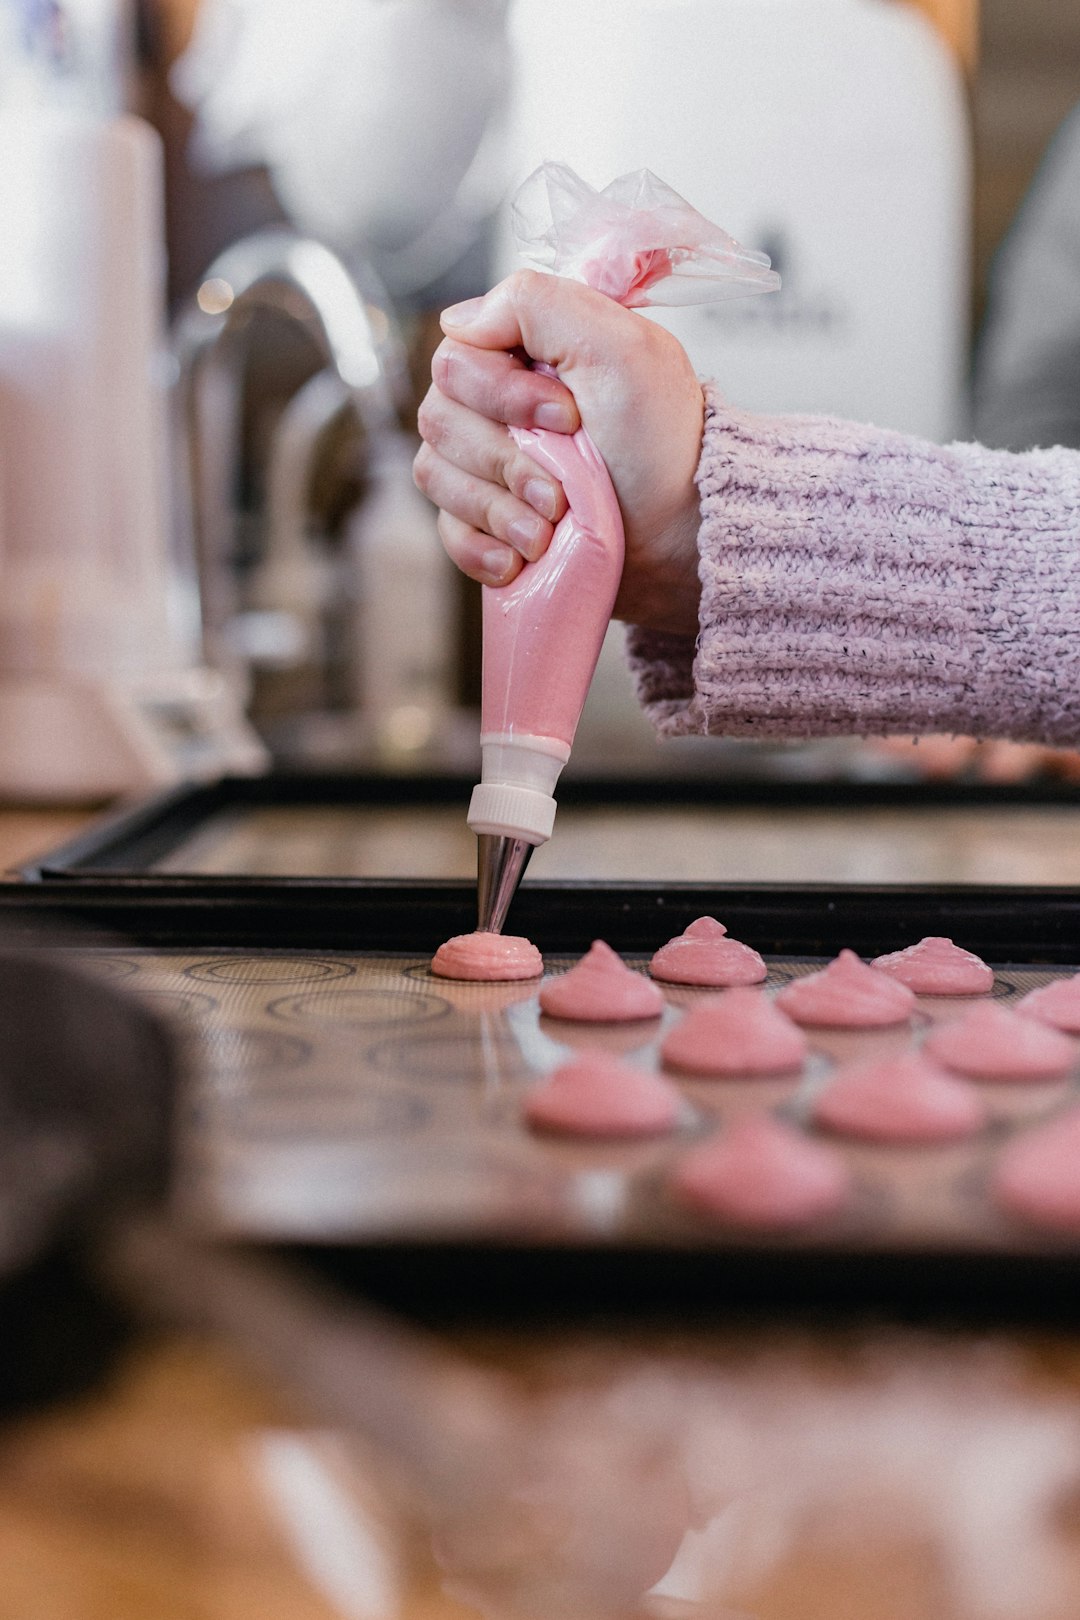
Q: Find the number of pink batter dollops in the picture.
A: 12